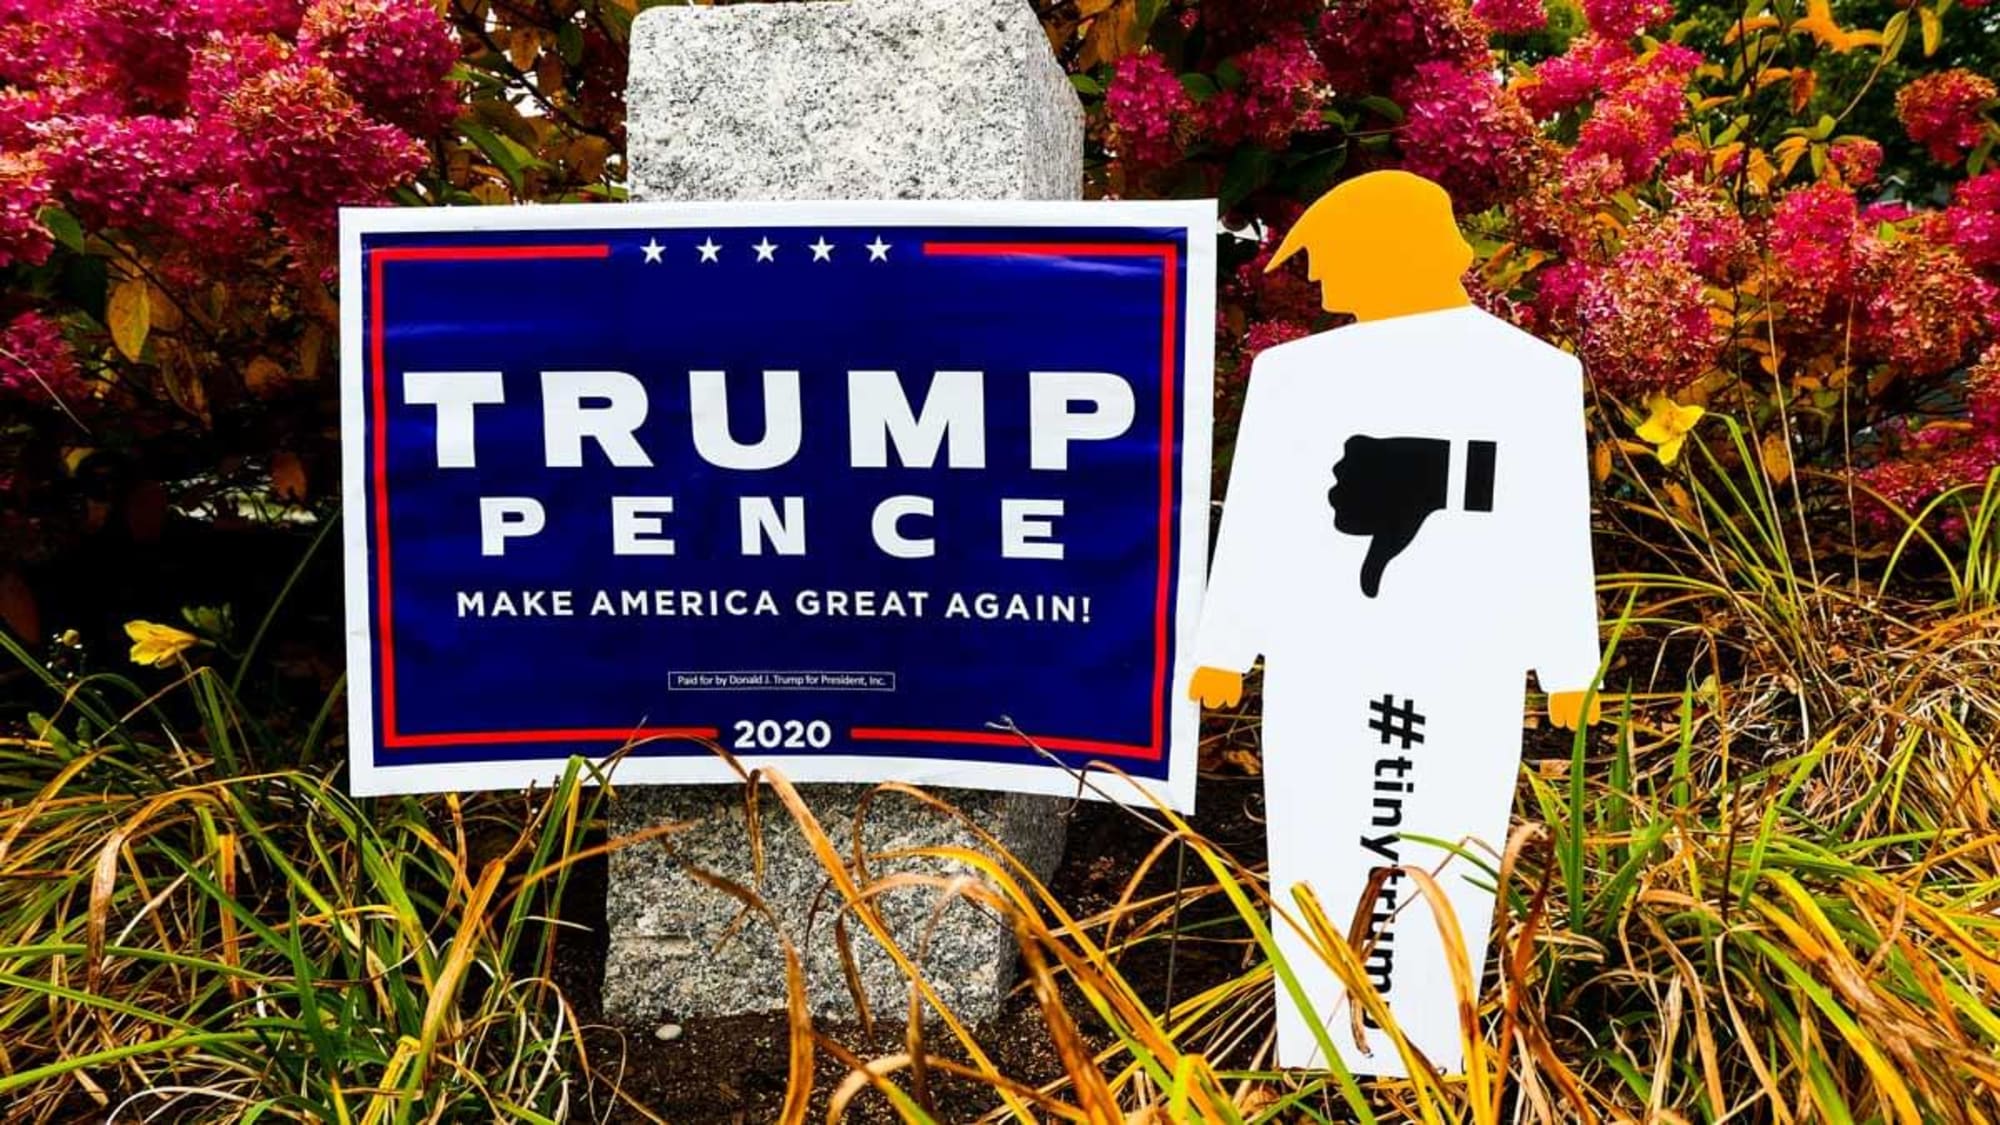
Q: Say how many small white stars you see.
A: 5